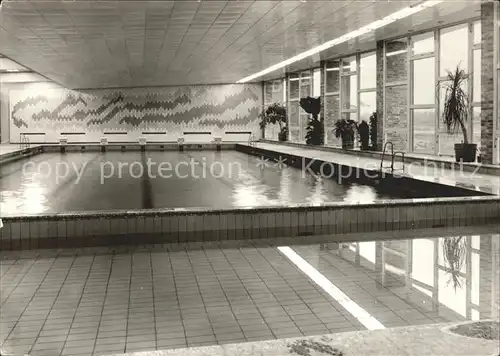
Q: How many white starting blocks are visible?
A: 5